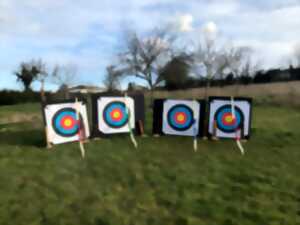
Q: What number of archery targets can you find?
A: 4